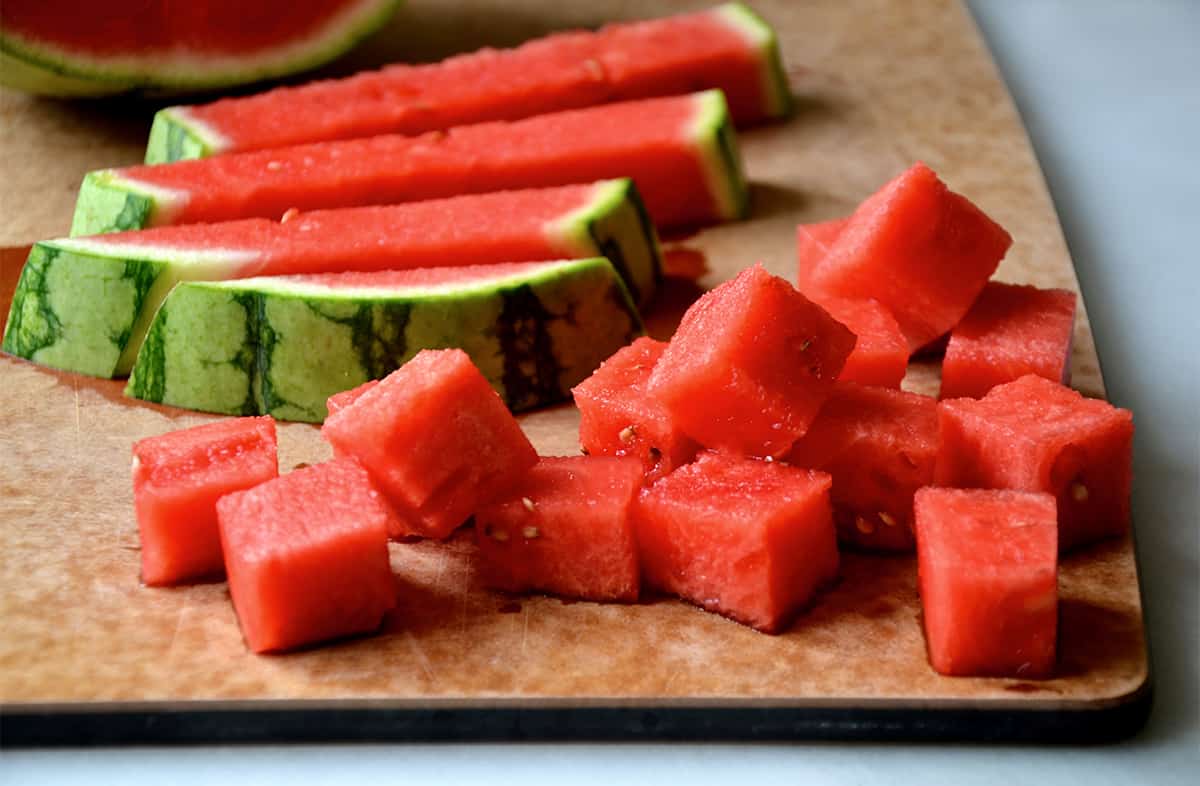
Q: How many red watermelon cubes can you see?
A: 15